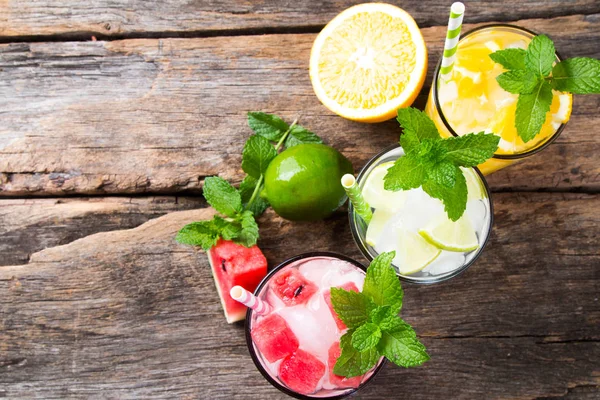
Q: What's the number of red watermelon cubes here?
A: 5